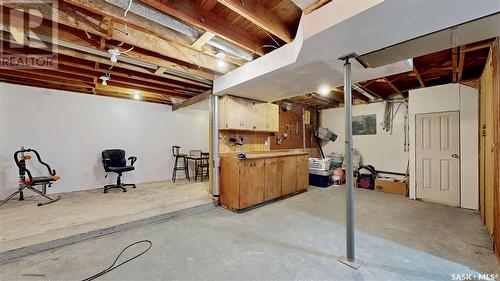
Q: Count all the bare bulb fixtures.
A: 5